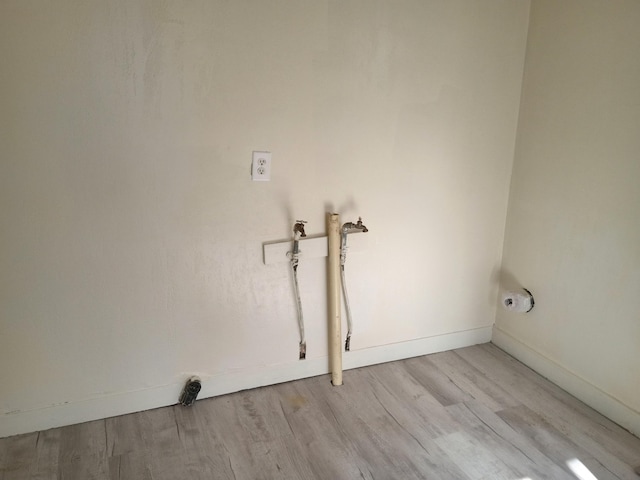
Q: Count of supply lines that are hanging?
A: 2